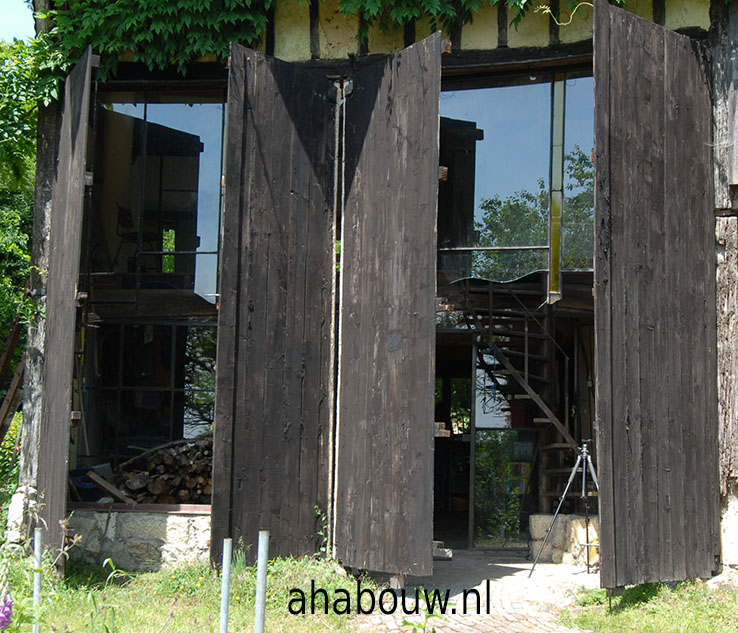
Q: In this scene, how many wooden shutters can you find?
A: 4